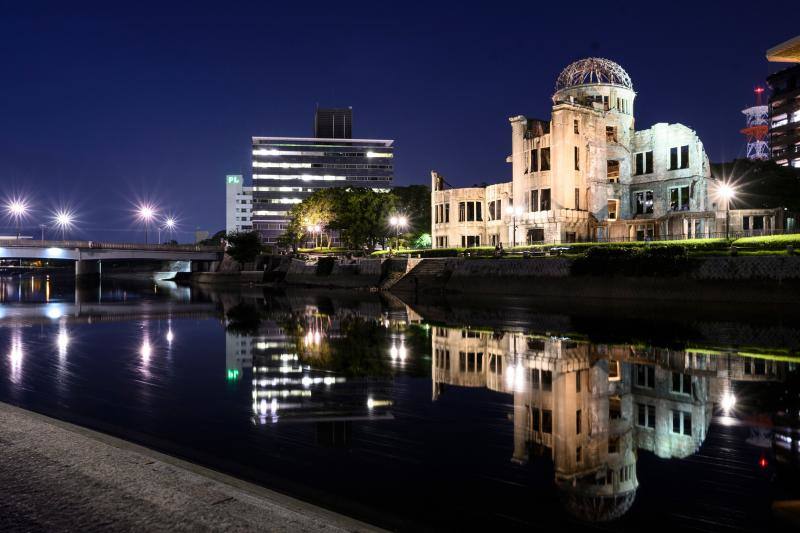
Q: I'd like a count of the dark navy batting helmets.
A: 0